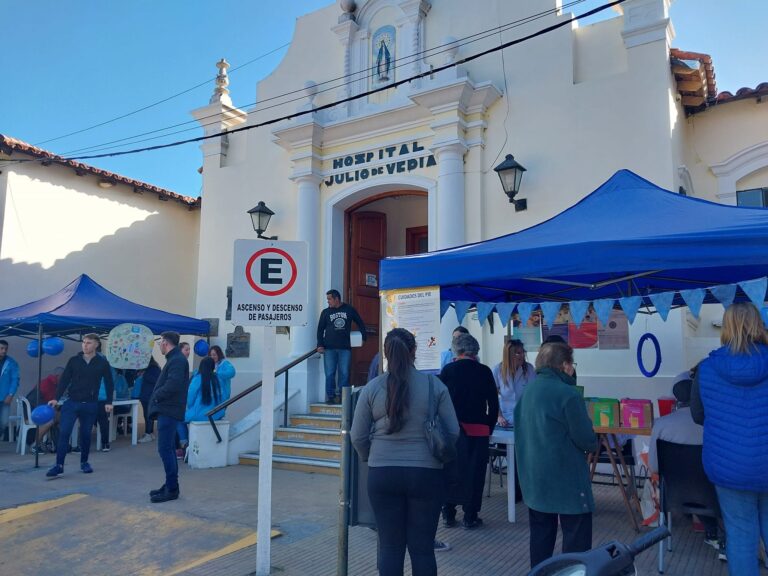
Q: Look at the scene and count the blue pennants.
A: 13